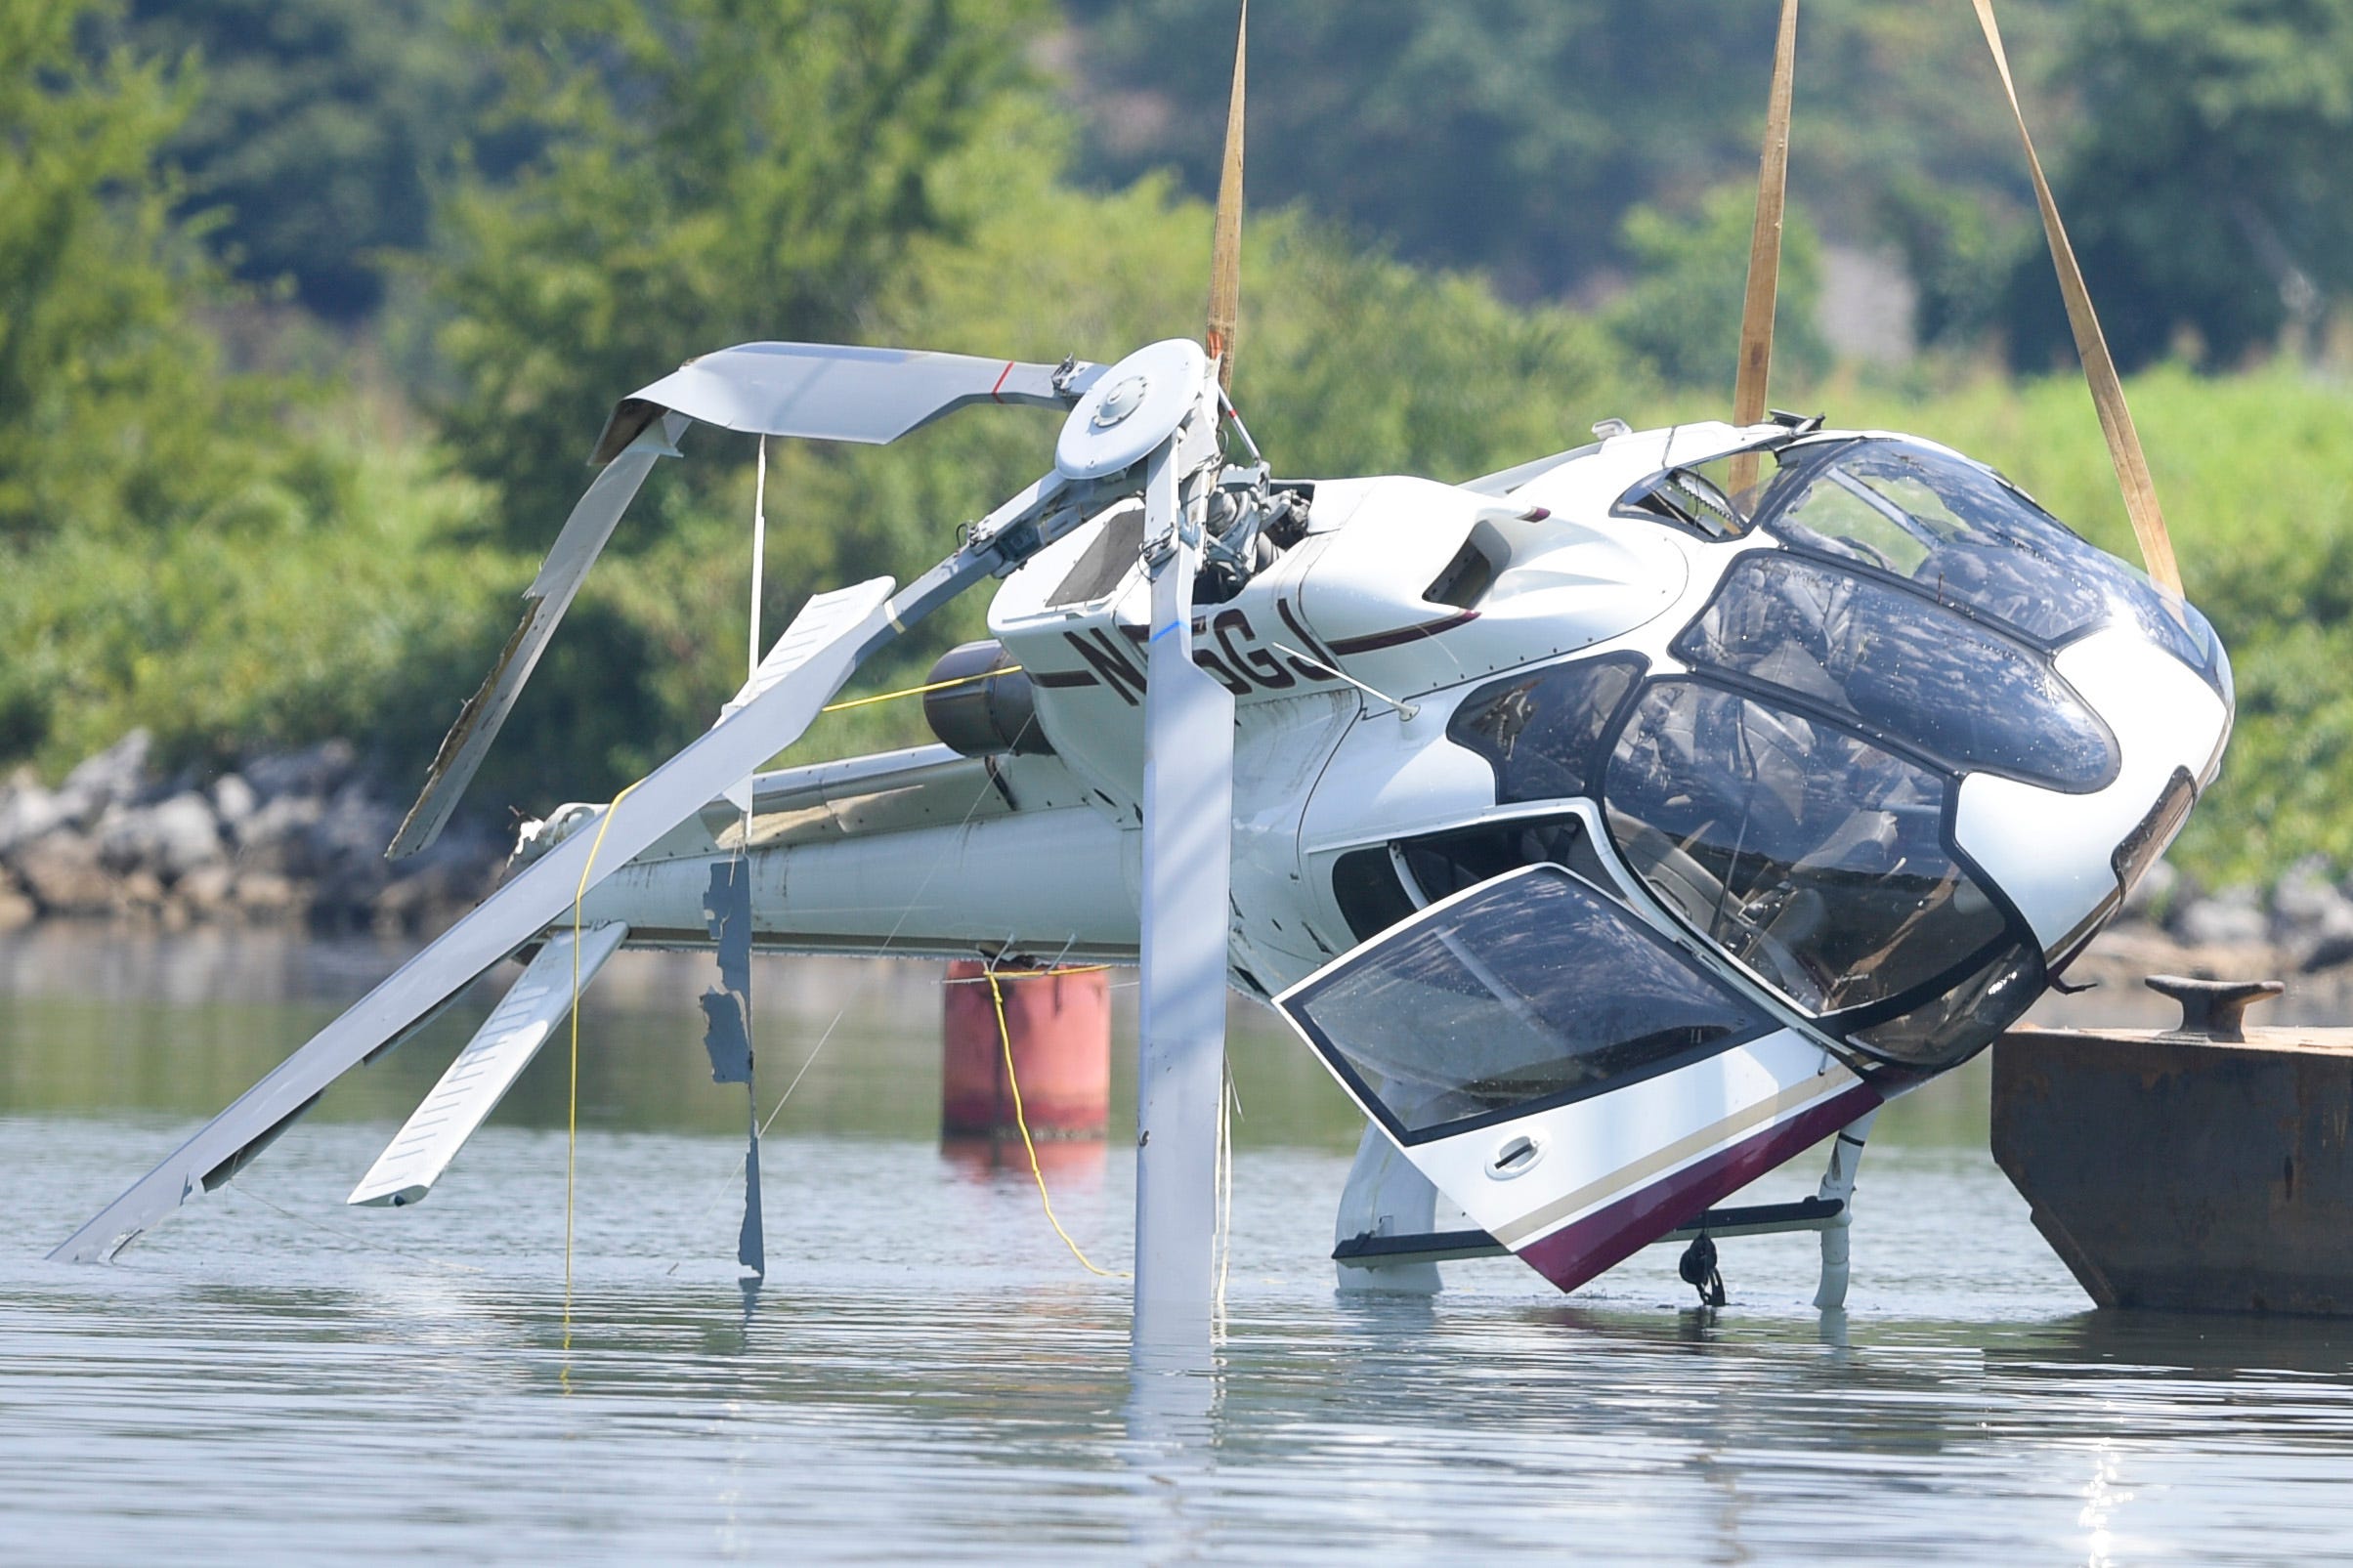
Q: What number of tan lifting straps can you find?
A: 3